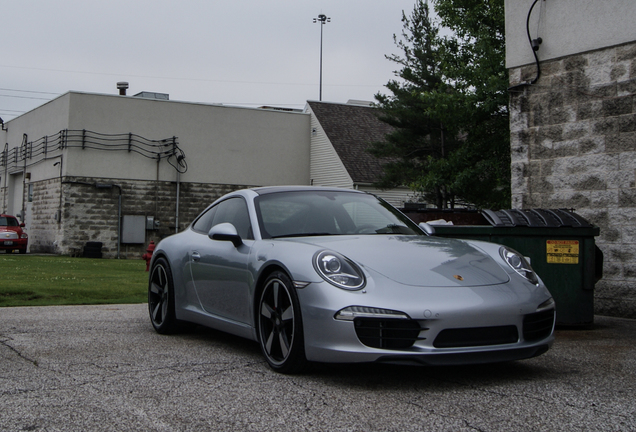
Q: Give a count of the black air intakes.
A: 3